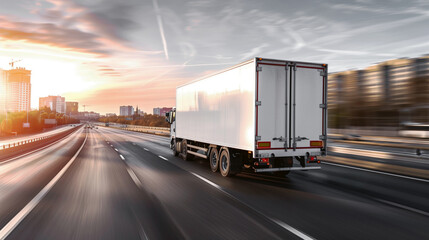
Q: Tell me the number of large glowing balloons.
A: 0